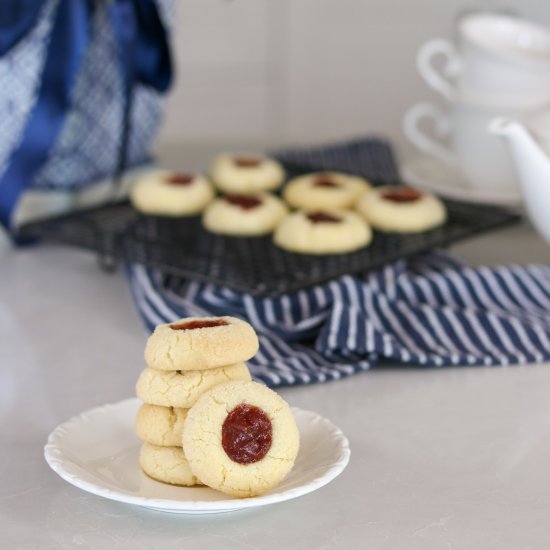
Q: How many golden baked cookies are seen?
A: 11